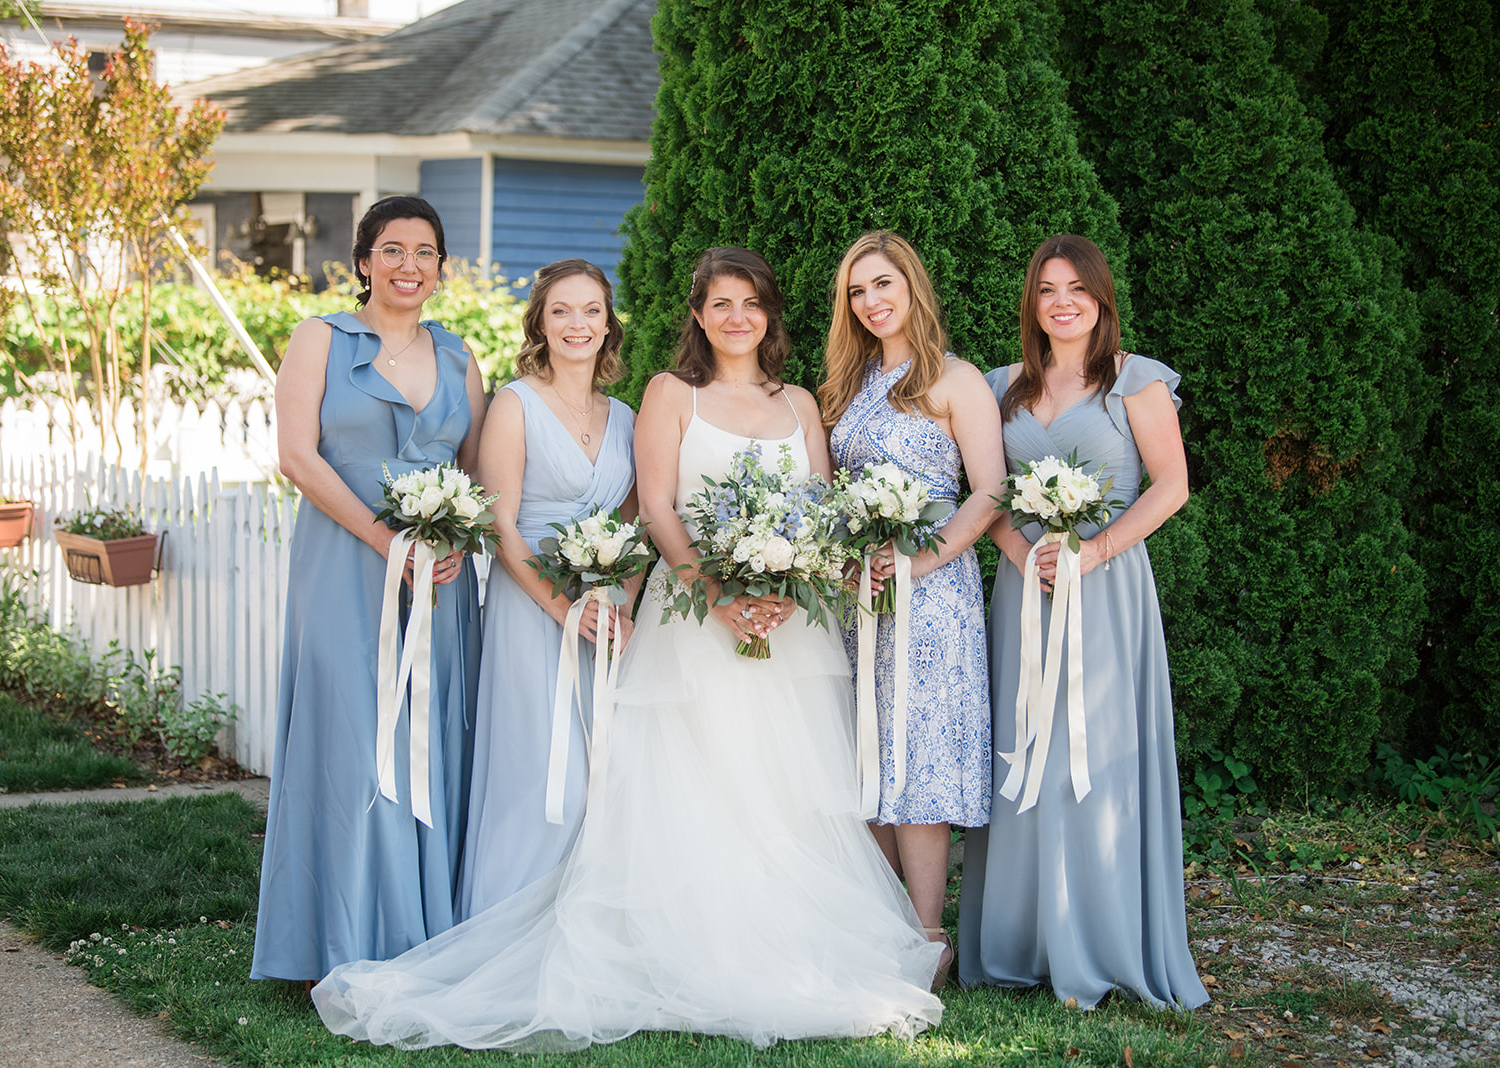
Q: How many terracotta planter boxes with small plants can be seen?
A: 2